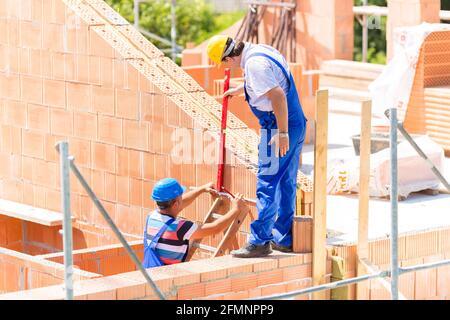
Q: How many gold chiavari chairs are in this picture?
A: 0